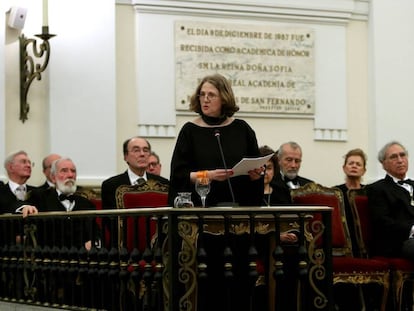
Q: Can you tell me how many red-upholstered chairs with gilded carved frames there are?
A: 4